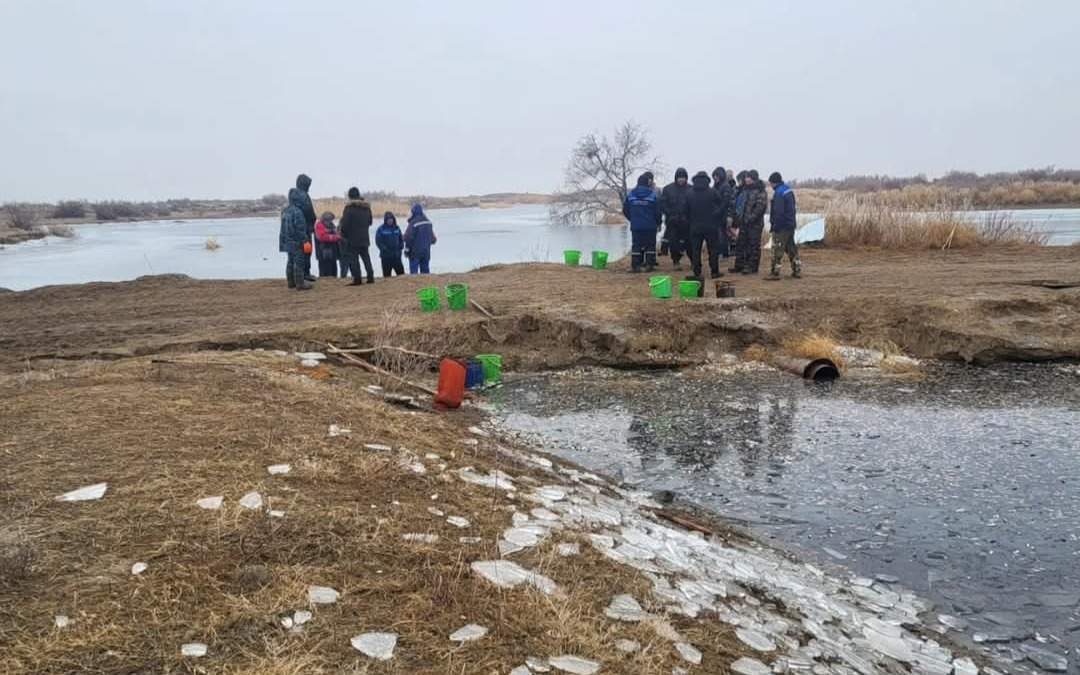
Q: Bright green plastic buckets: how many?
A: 7